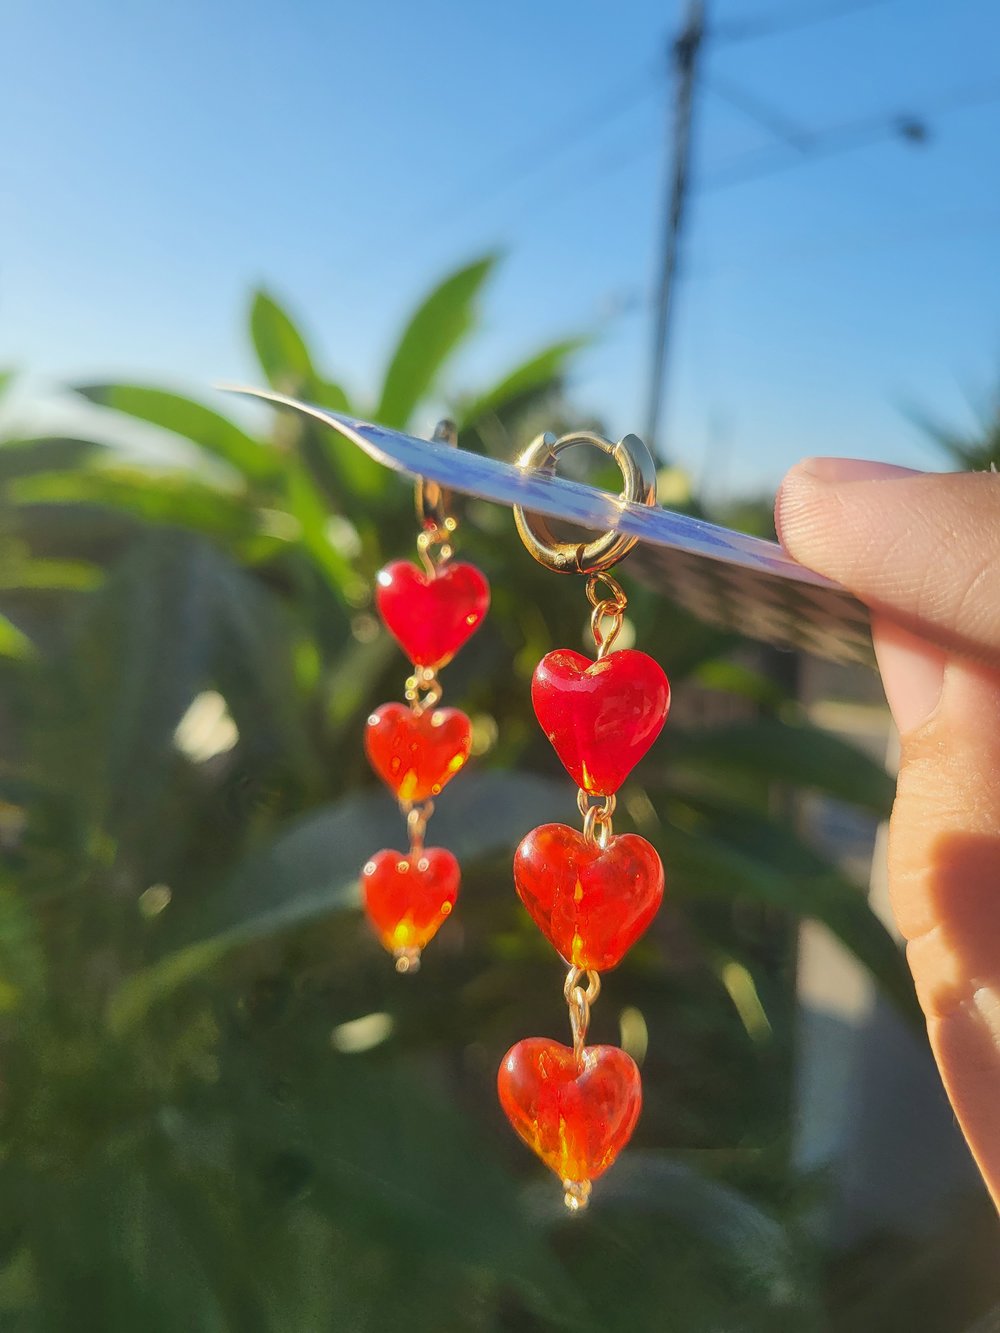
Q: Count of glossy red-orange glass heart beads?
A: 6